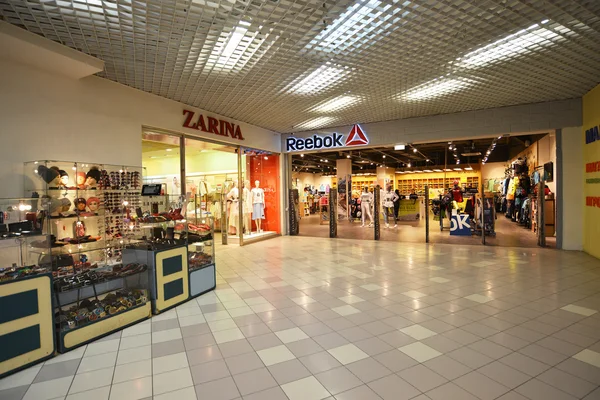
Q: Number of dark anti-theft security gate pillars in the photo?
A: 6